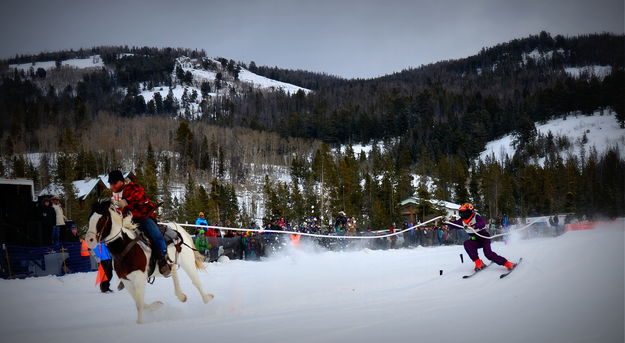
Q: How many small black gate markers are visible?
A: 2